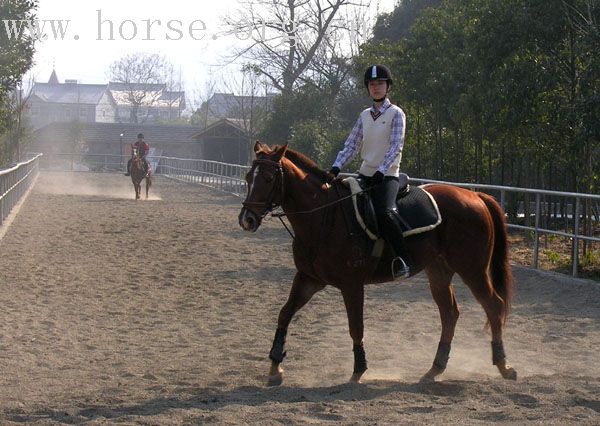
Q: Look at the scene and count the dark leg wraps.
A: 4